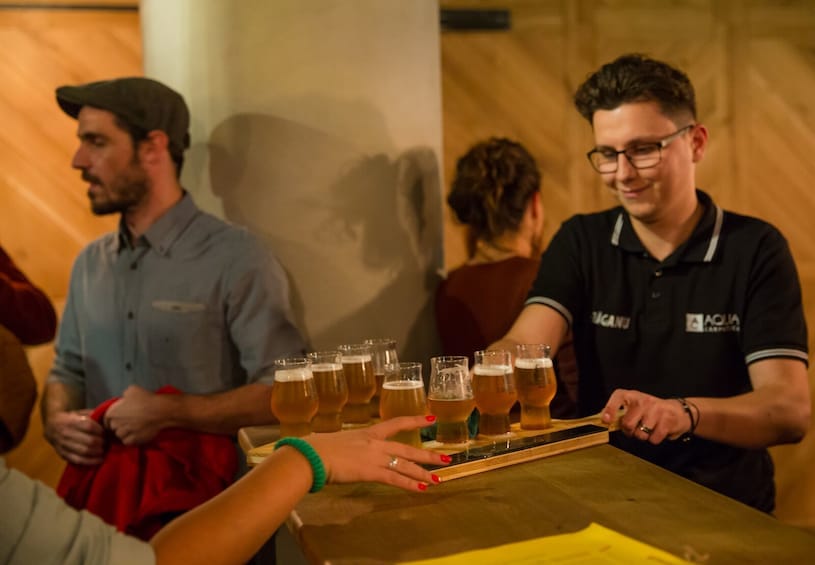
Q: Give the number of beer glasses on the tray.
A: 8